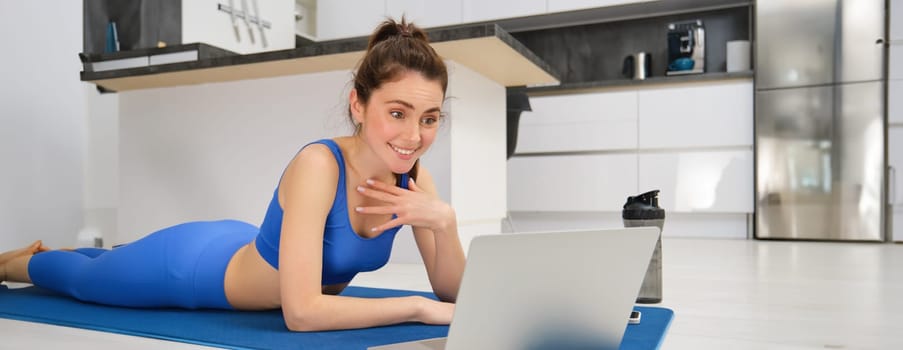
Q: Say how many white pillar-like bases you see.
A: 1